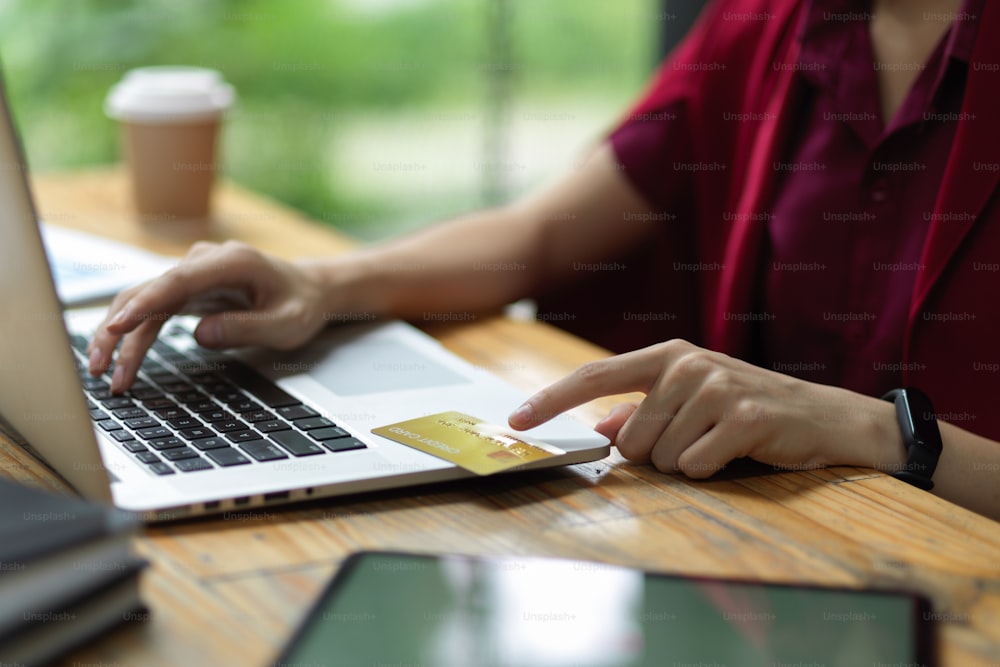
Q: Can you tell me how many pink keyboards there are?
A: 0